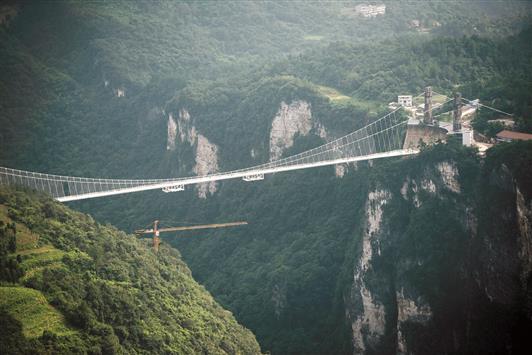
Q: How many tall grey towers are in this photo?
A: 2